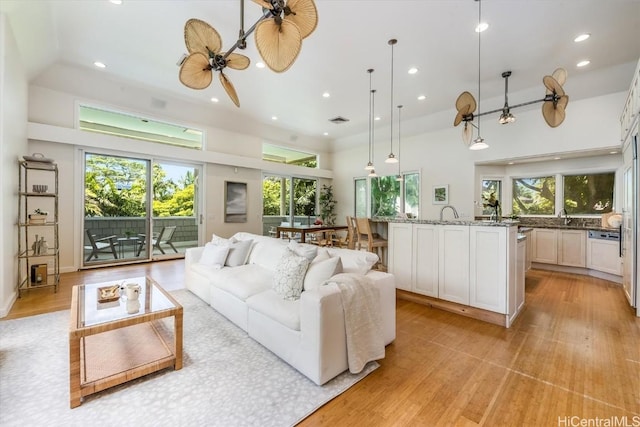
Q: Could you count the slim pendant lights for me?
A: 5